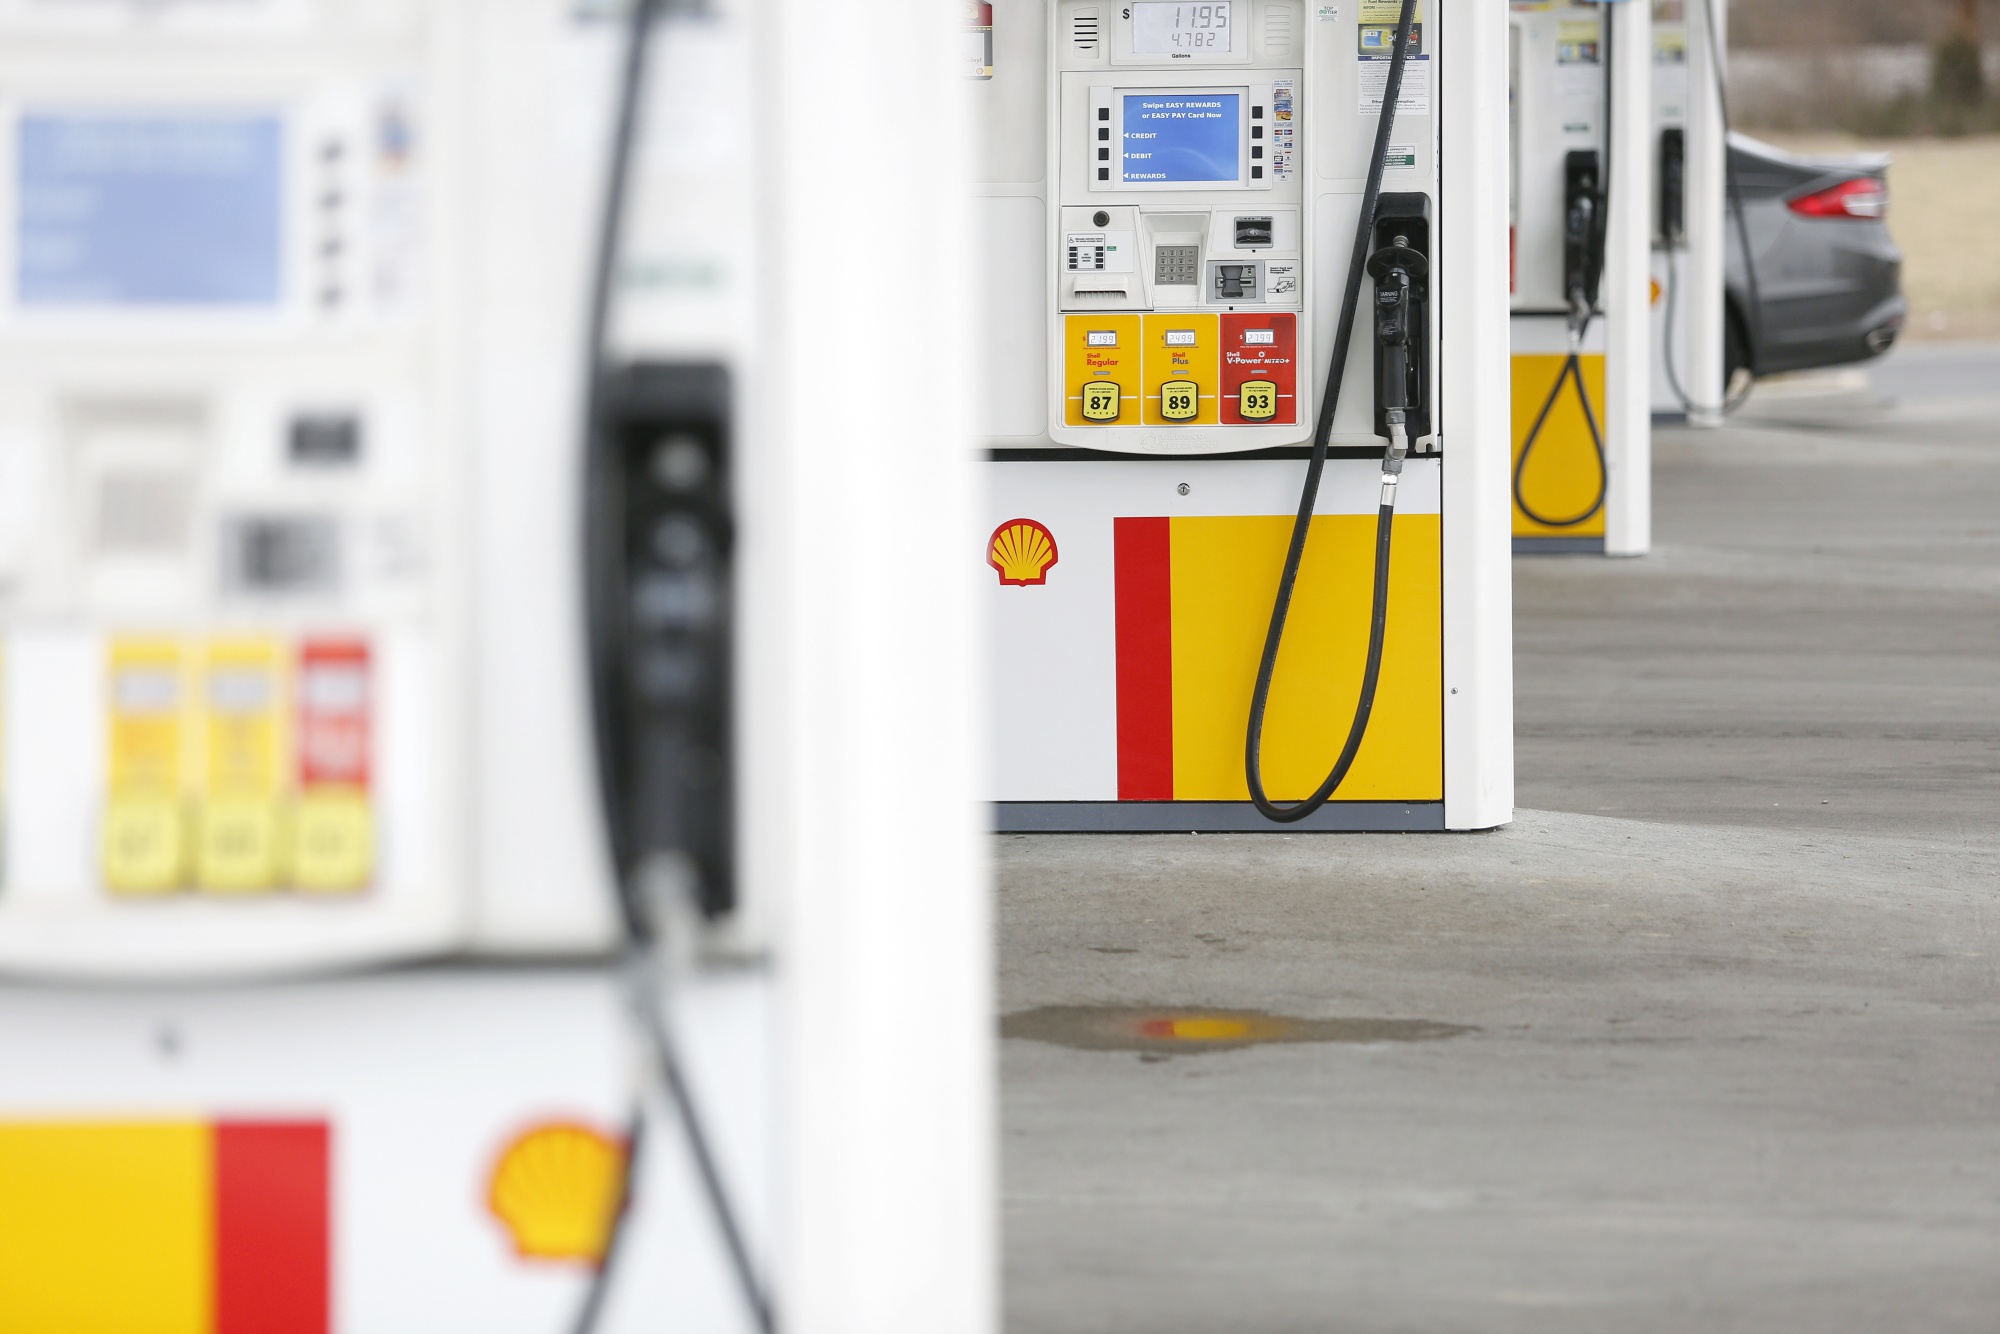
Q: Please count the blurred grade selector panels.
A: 3